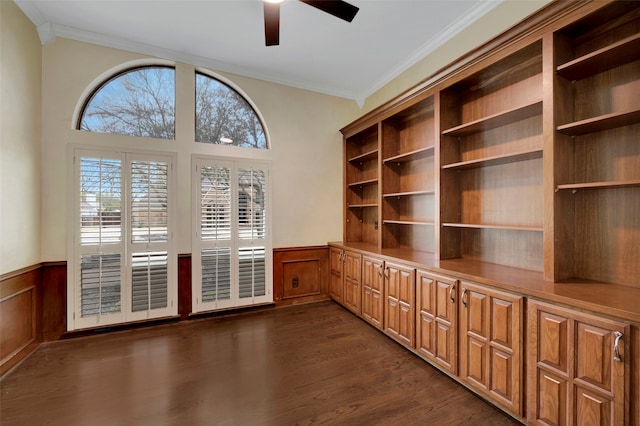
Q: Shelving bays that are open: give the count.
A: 4